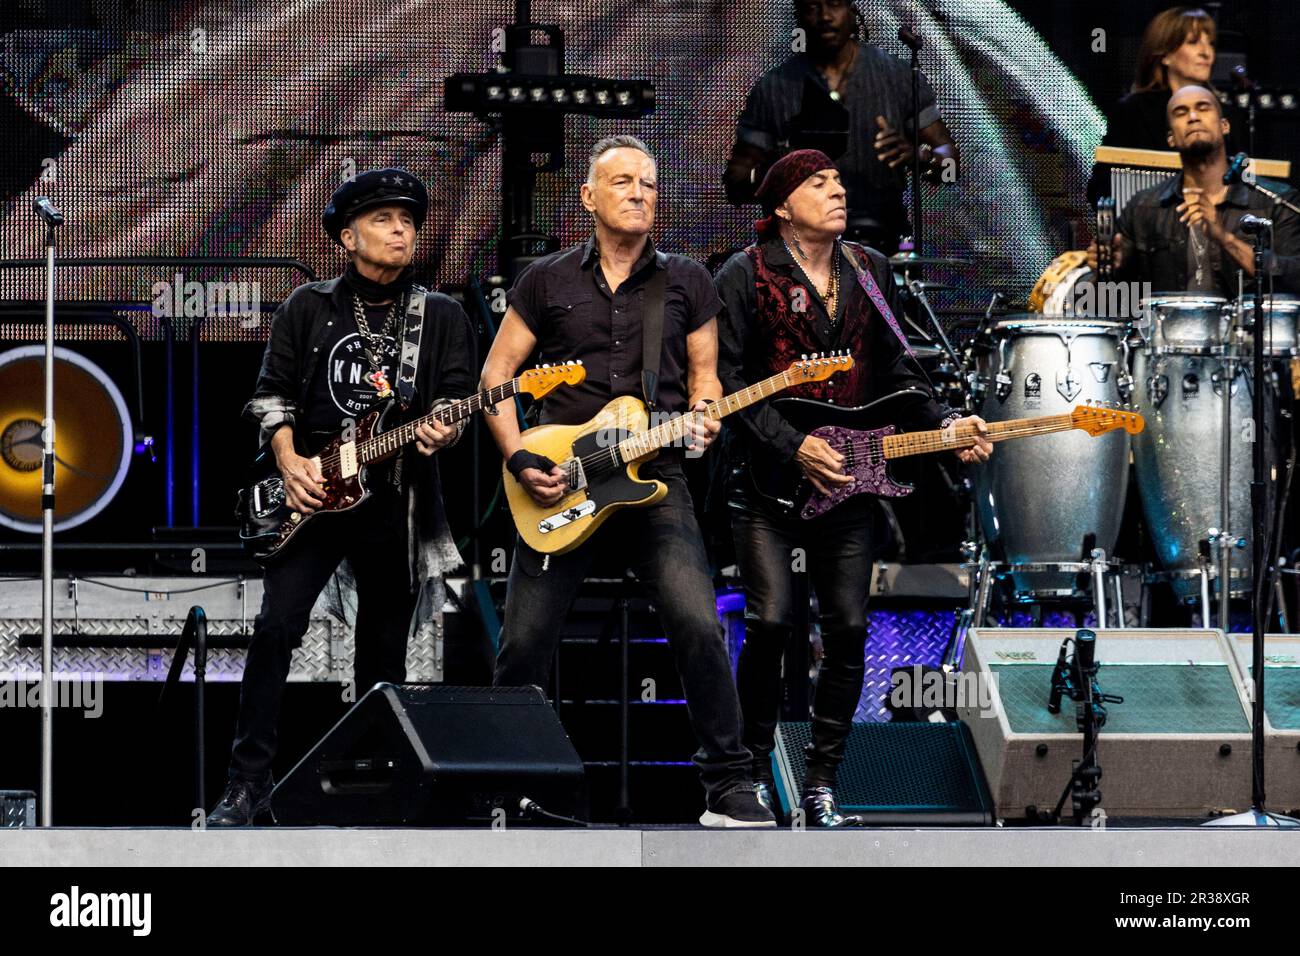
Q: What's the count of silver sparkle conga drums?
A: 2